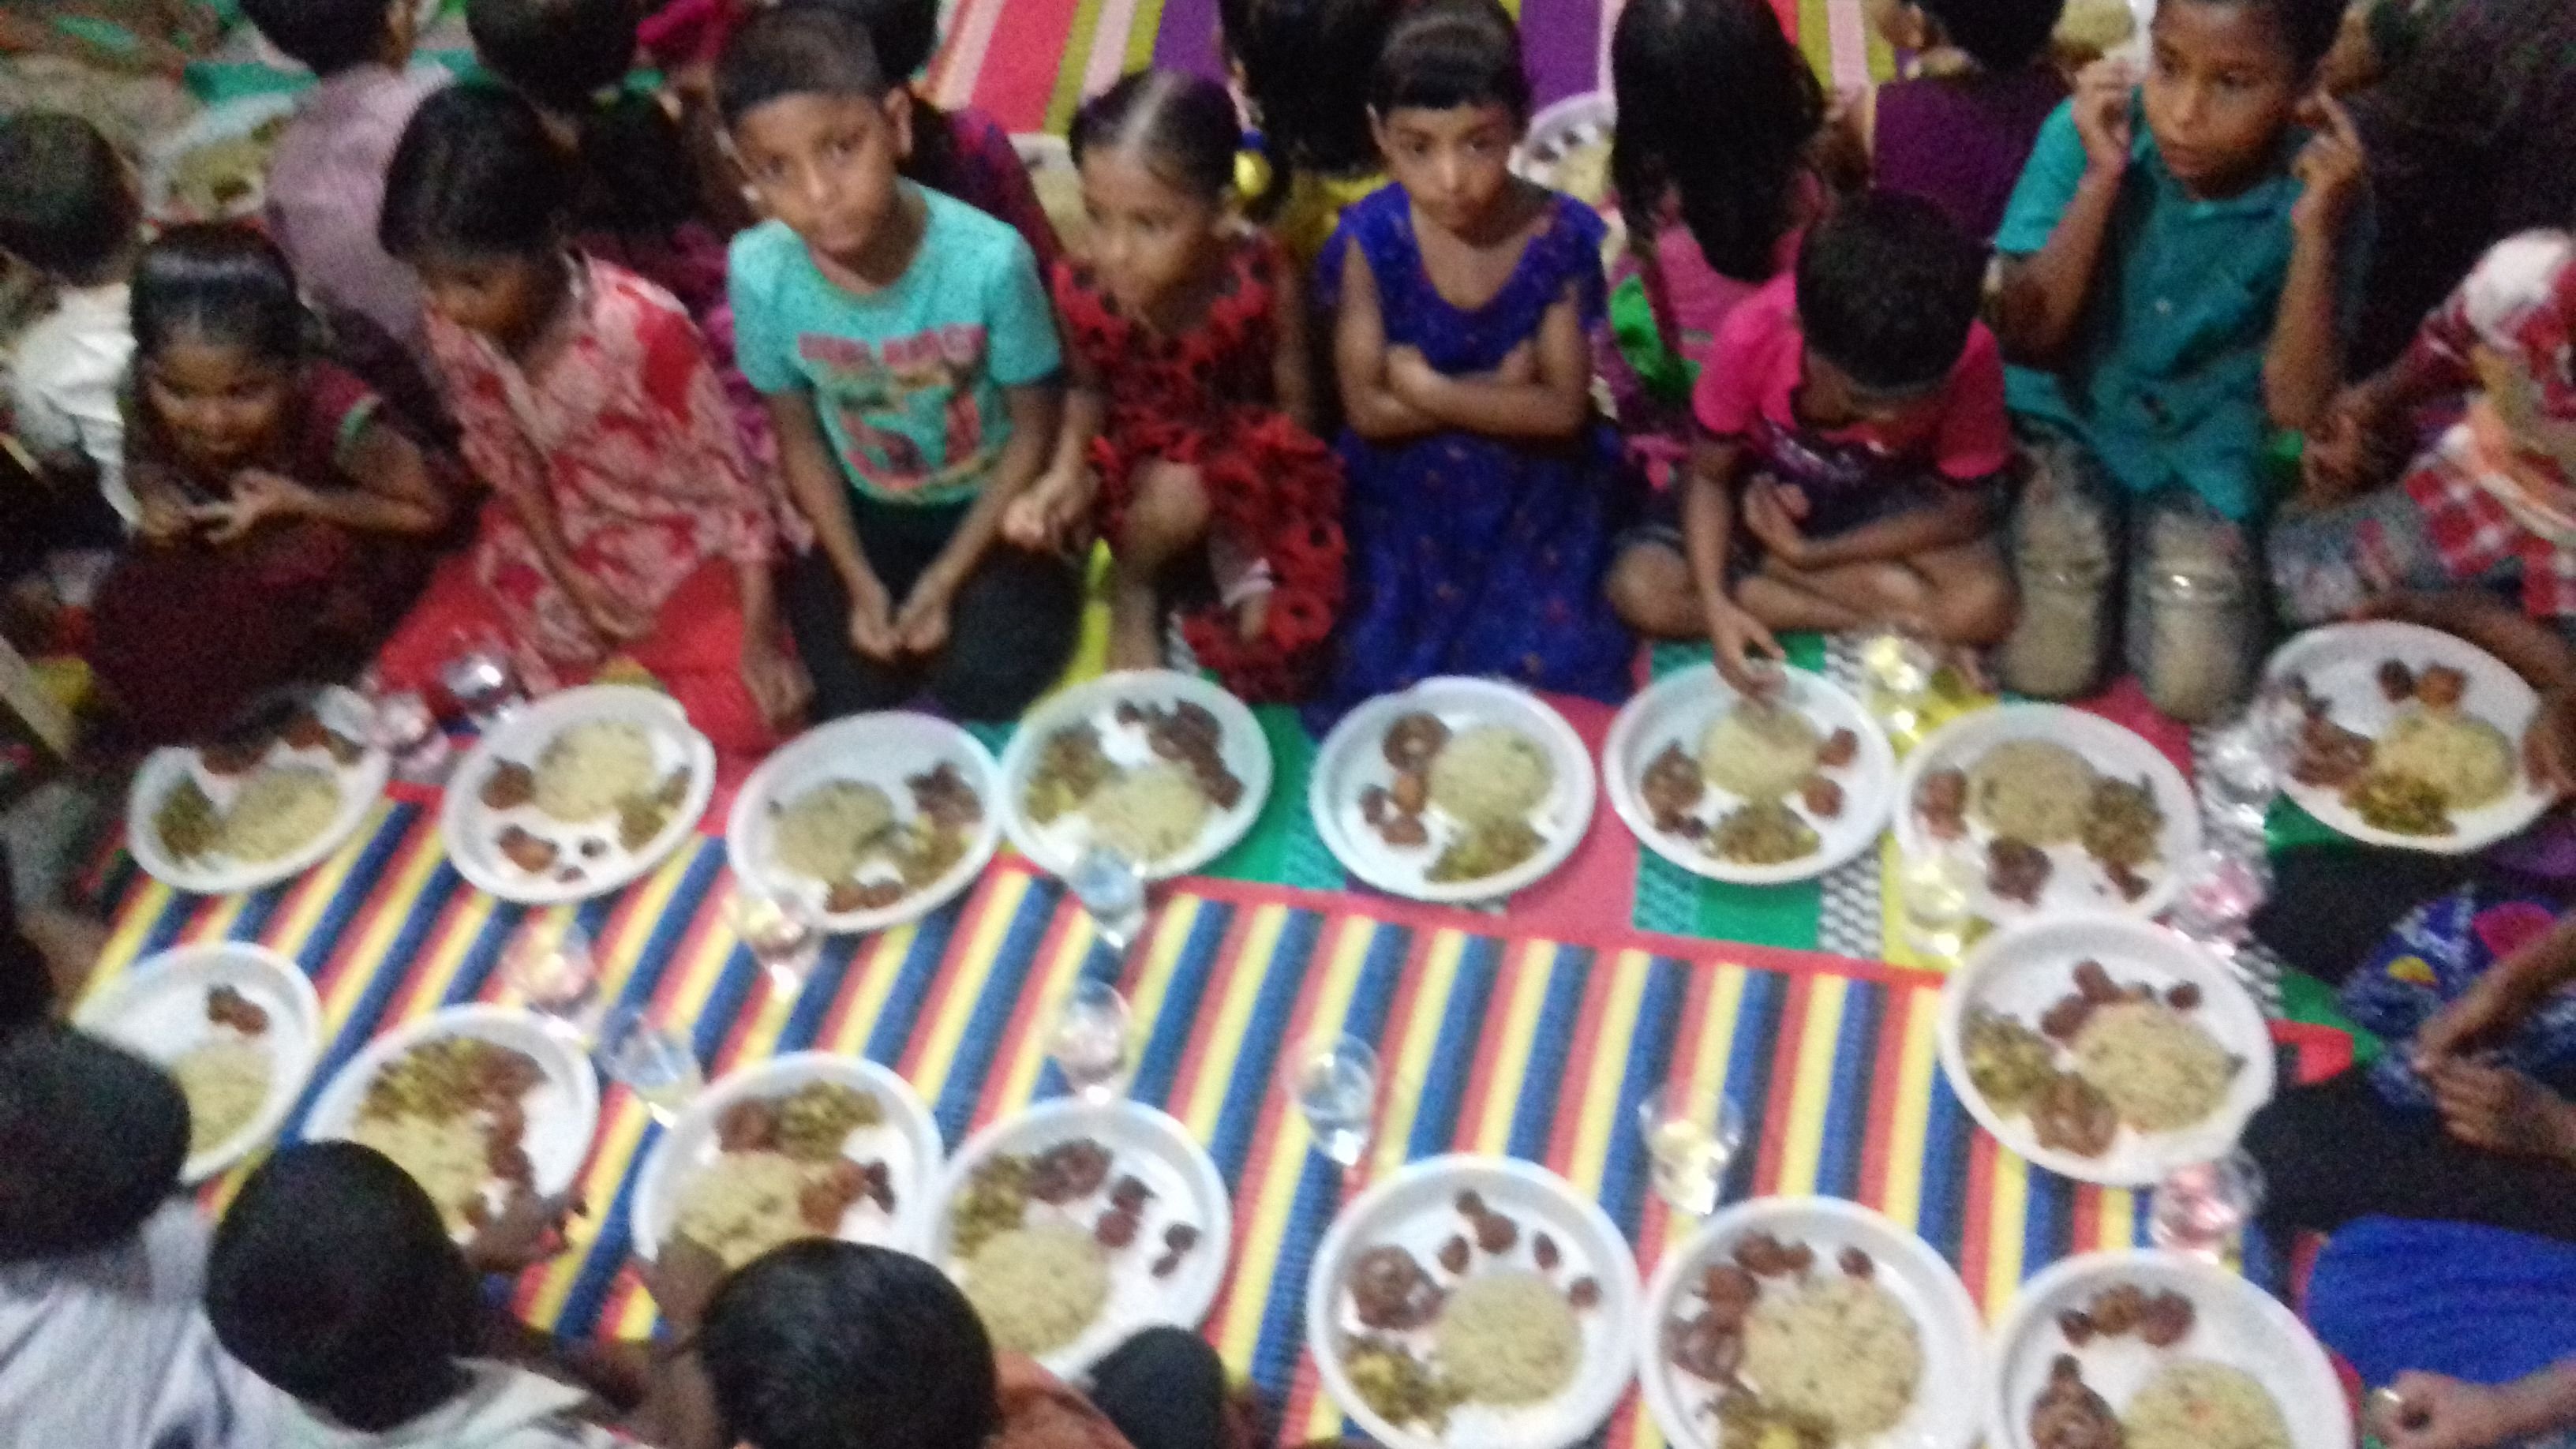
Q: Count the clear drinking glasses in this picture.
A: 14